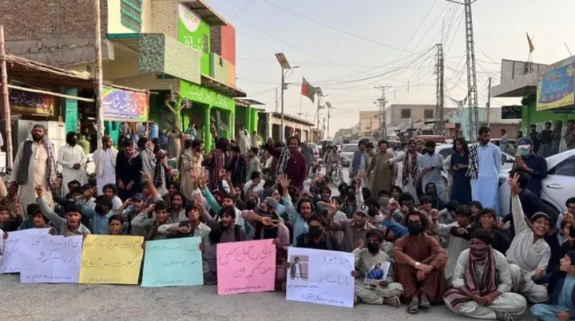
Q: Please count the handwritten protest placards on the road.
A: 6